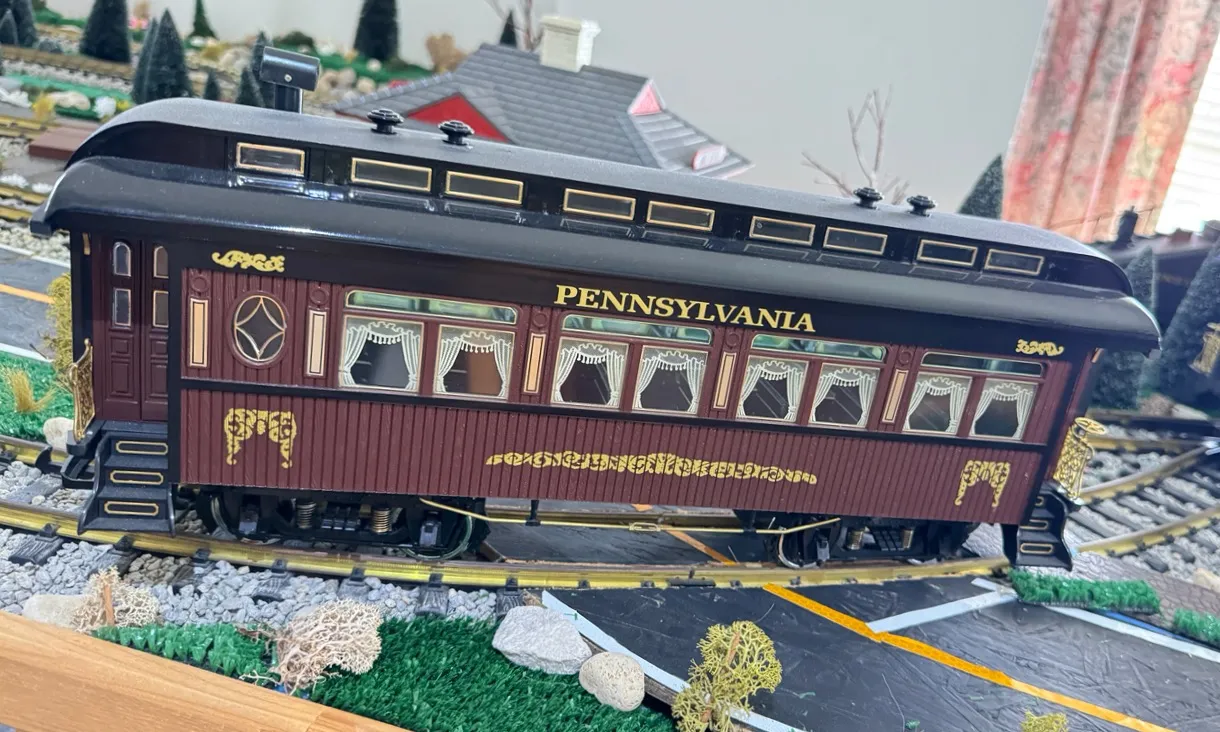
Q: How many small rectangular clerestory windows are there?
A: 9